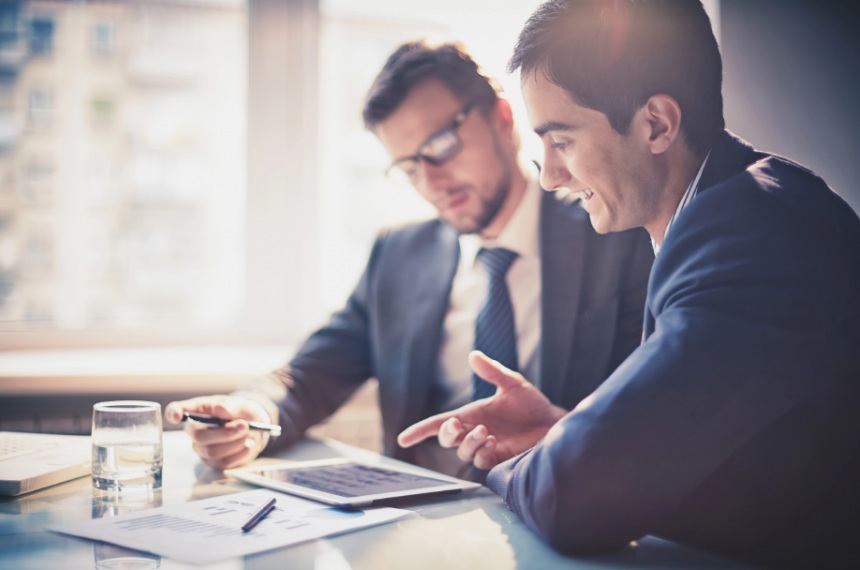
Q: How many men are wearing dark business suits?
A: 2